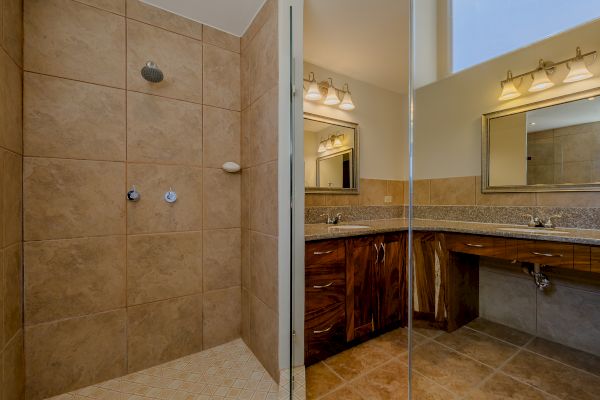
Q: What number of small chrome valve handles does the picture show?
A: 2